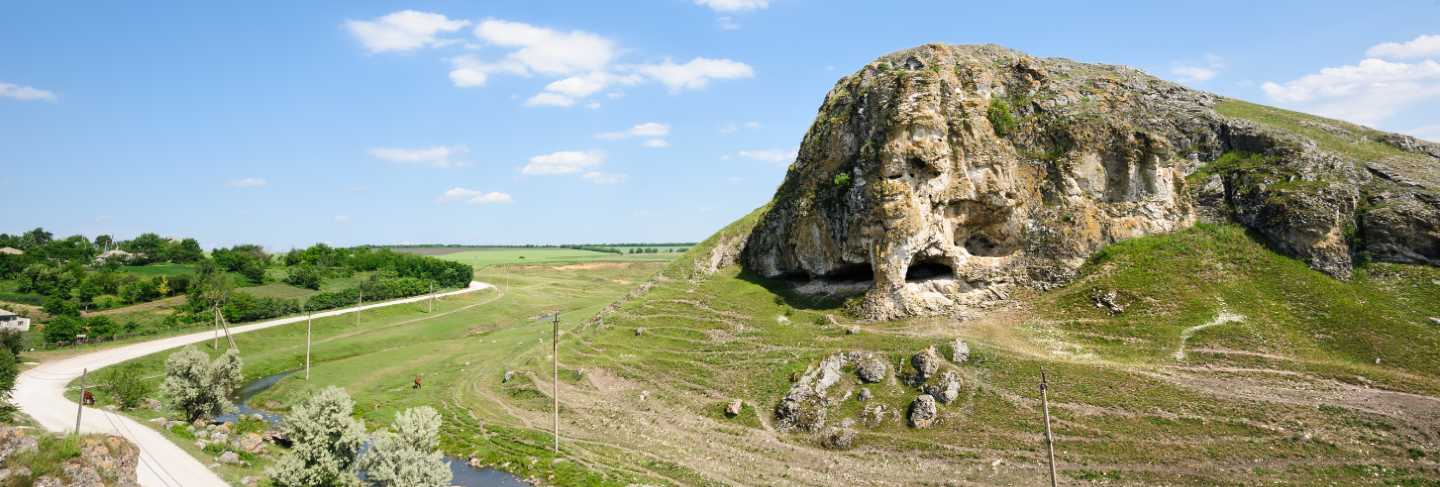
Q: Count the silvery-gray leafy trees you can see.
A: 3